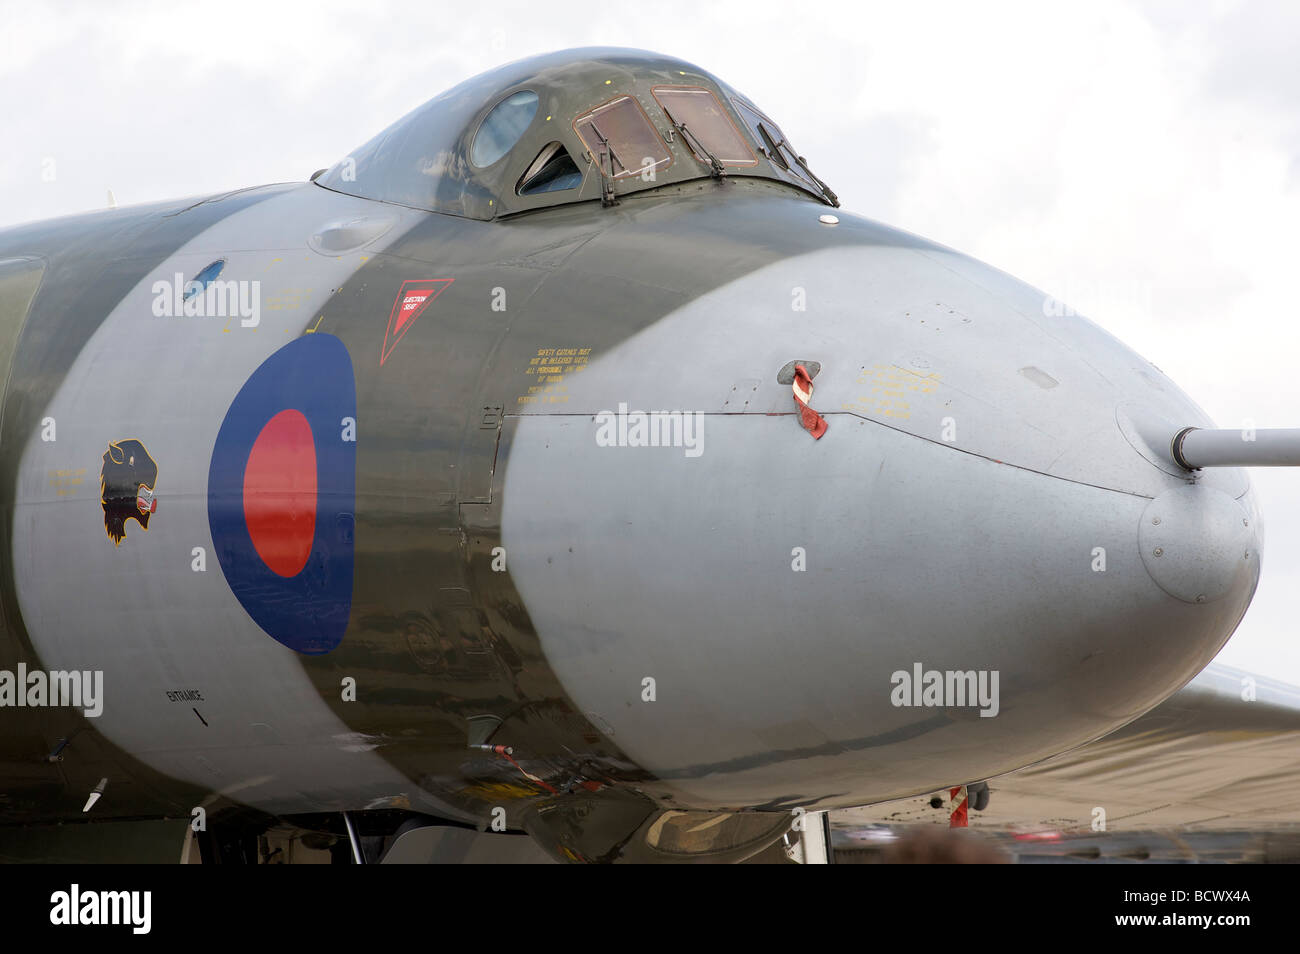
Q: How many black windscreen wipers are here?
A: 3